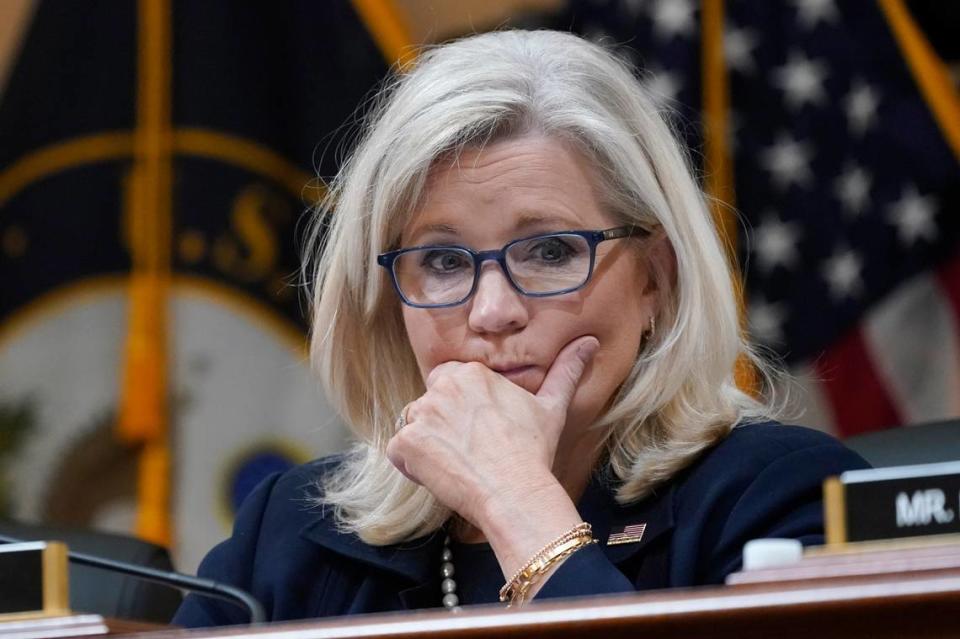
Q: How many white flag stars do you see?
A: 12